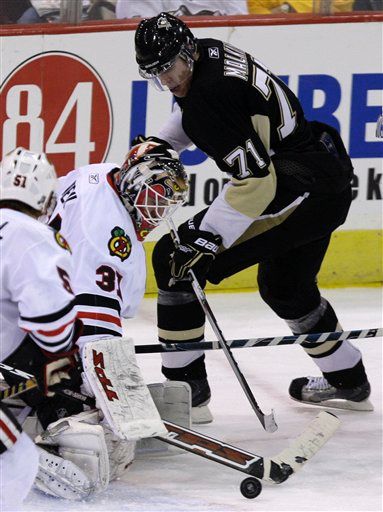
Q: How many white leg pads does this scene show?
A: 2